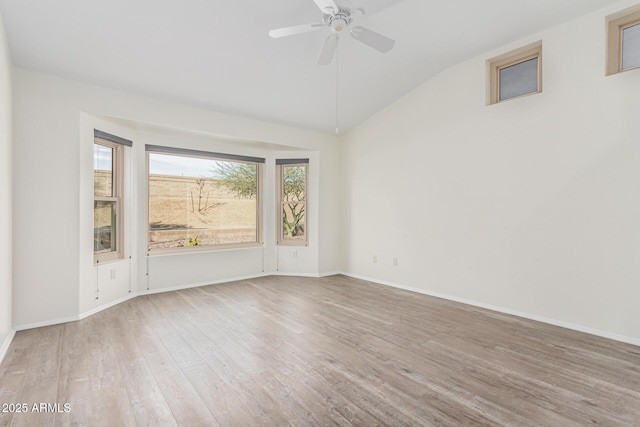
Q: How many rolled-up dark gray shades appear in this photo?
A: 3